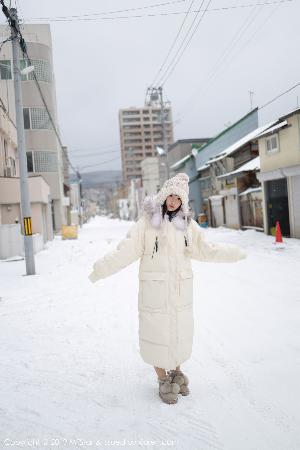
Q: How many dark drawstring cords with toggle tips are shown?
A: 2